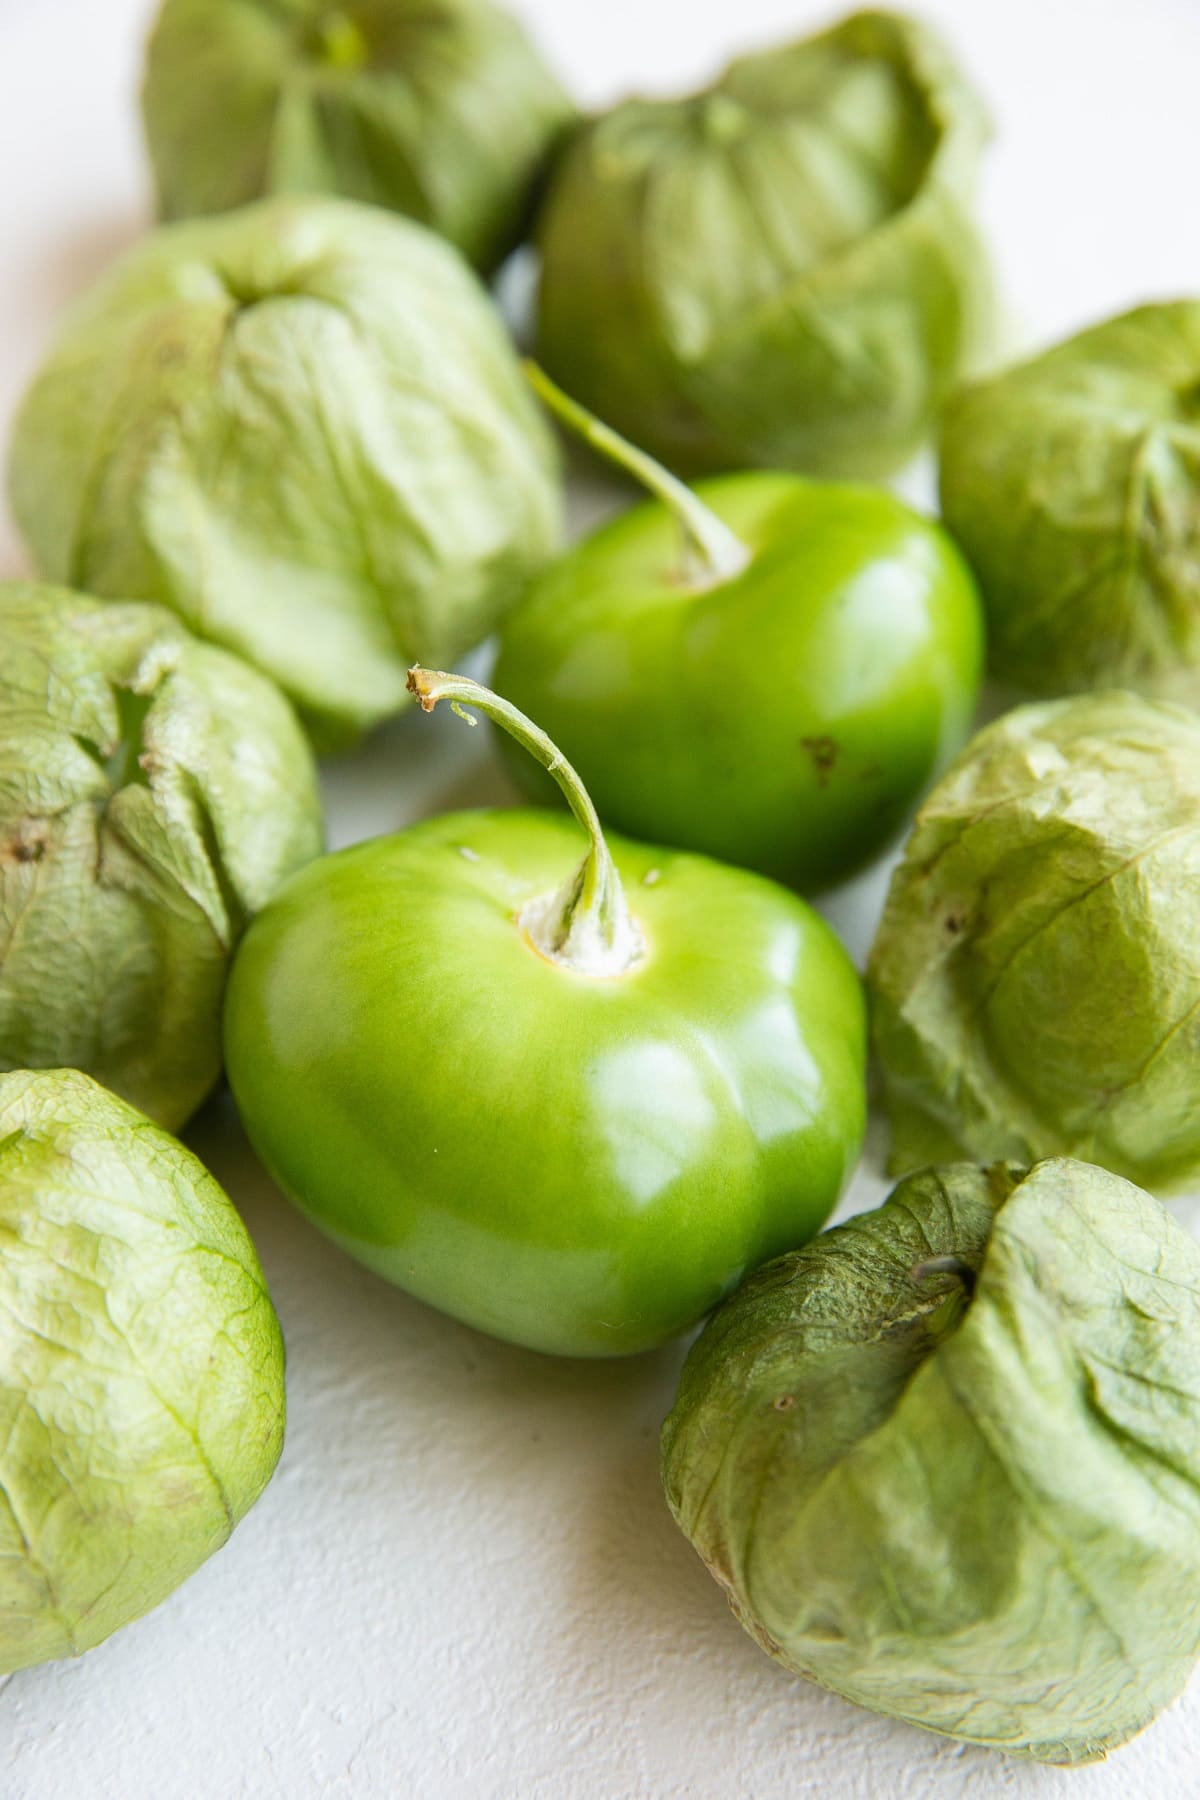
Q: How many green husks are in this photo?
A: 8